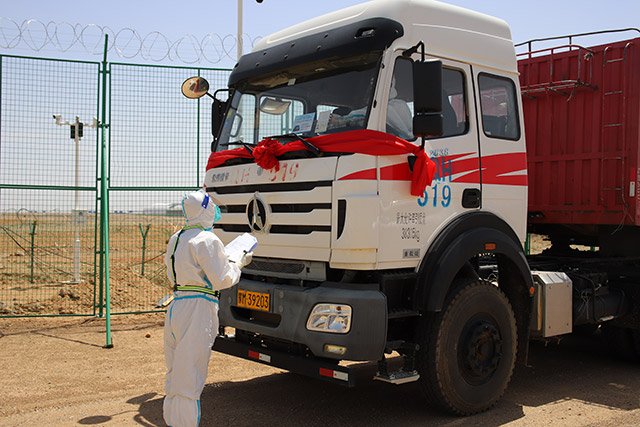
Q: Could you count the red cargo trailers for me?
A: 1